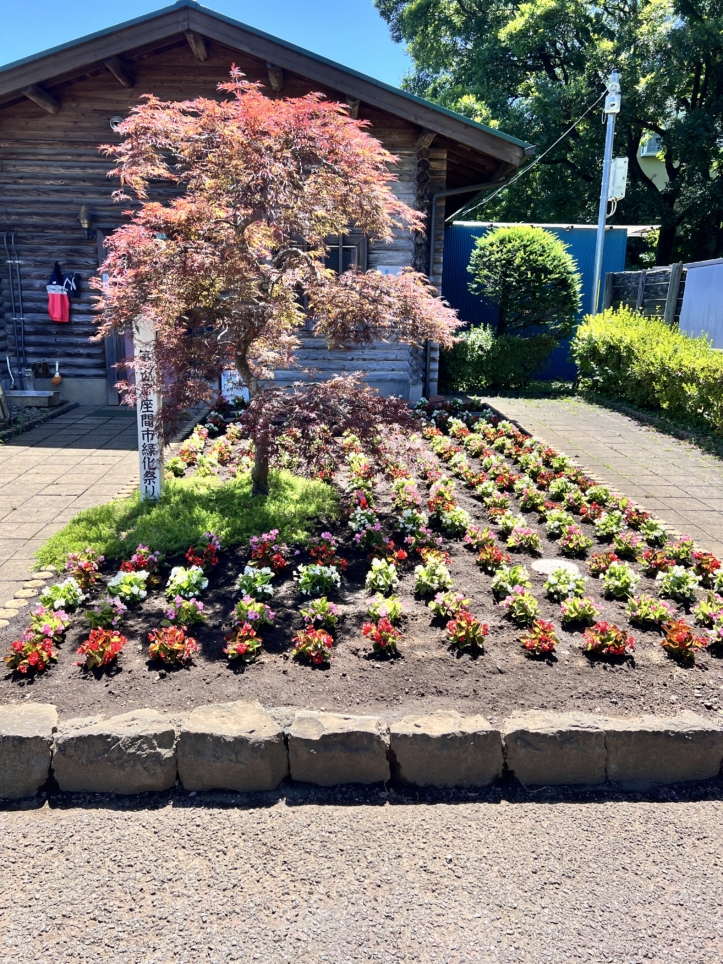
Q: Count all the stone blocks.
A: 7